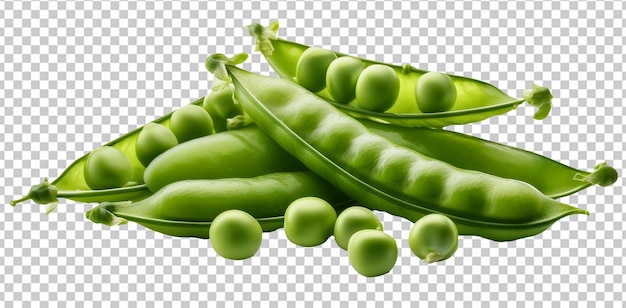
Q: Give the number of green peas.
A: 13